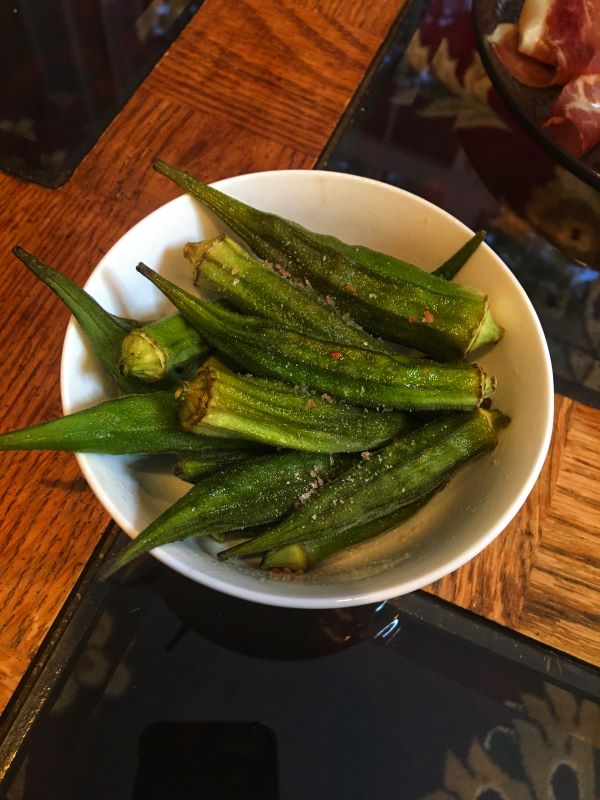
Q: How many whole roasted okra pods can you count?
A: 12